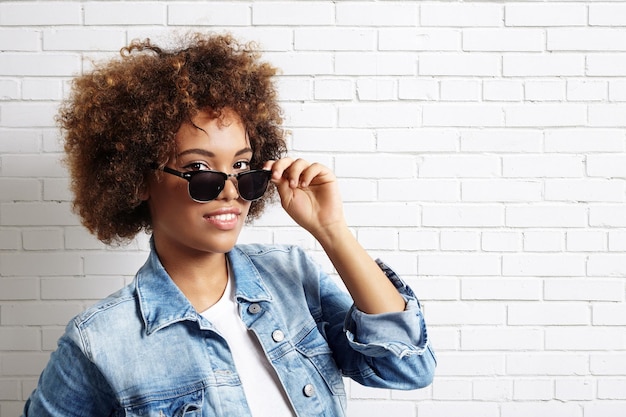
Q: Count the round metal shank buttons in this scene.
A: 3